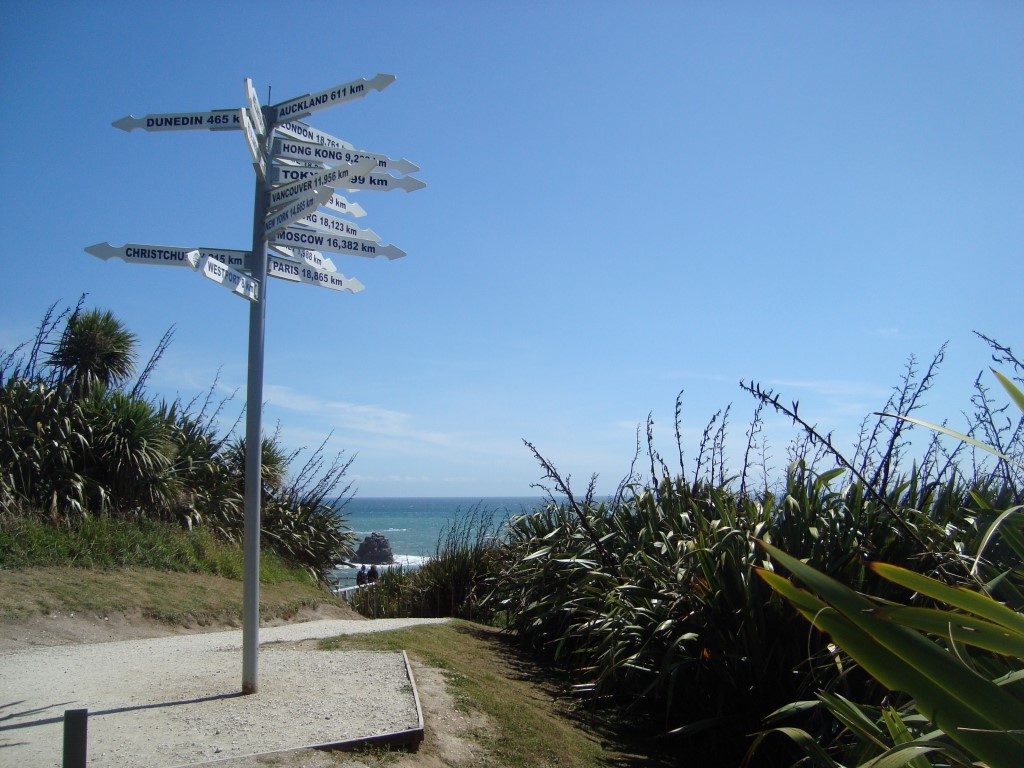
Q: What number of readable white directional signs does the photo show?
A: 11